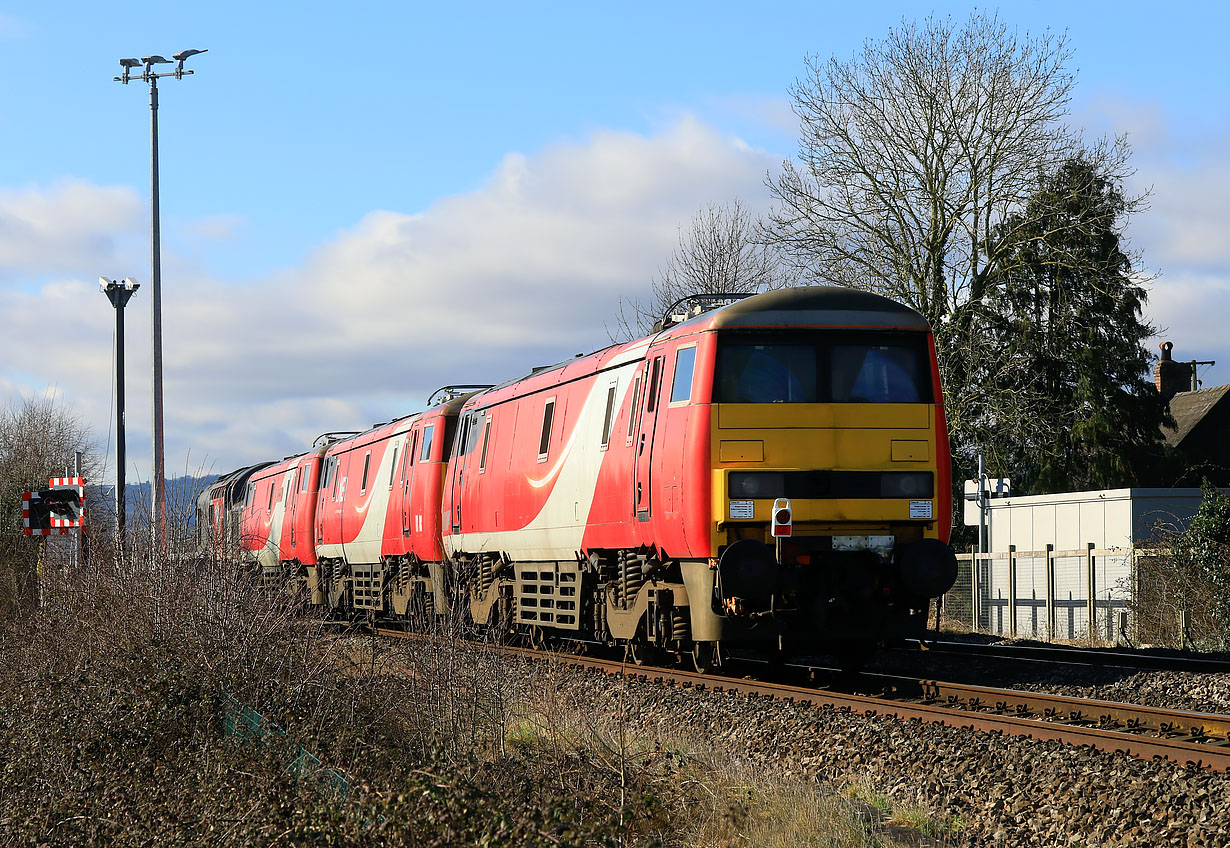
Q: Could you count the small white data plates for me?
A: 2